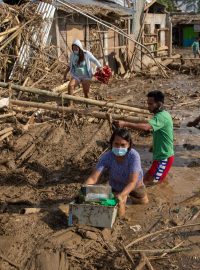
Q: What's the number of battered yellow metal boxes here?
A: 0